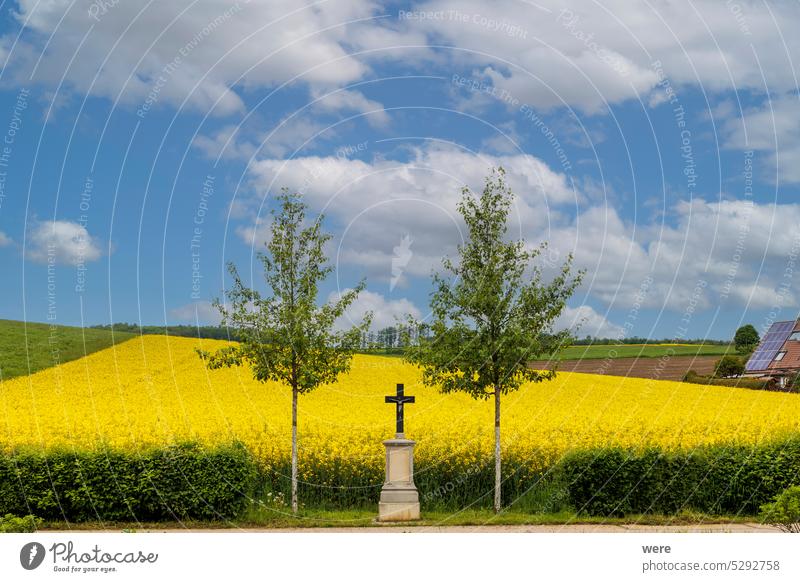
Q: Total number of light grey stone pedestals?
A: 1